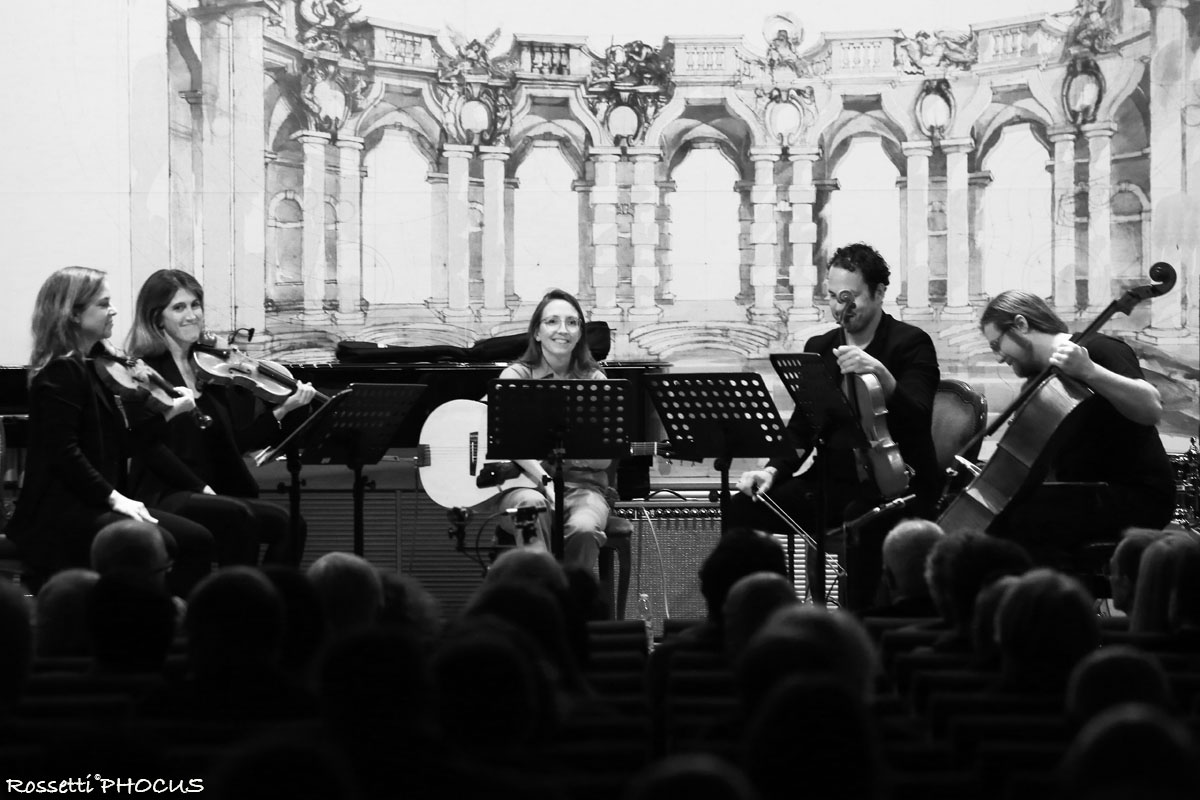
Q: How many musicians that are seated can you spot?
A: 5